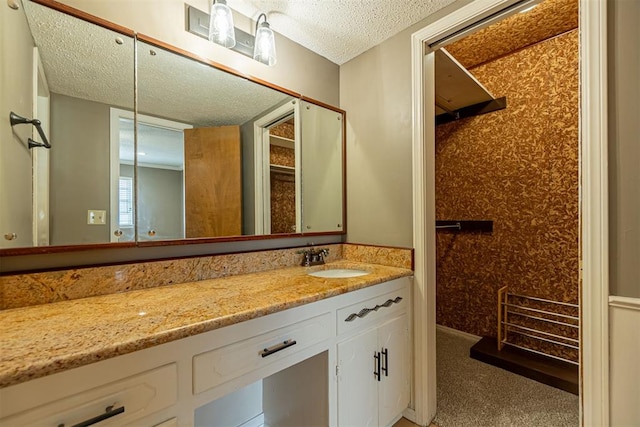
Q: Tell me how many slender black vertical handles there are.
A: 2